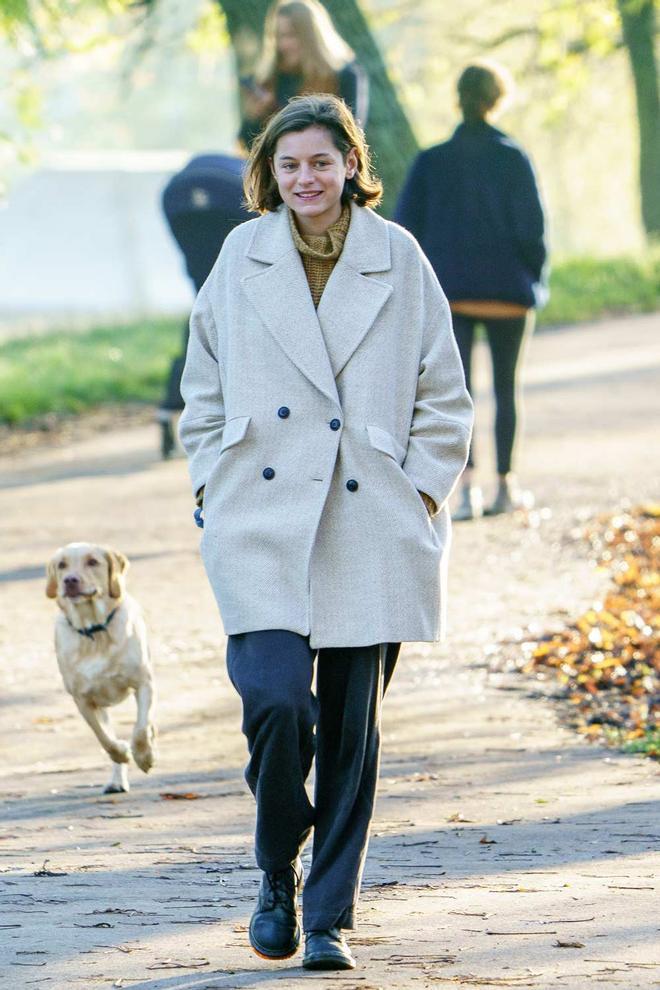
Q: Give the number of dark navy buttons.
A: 4